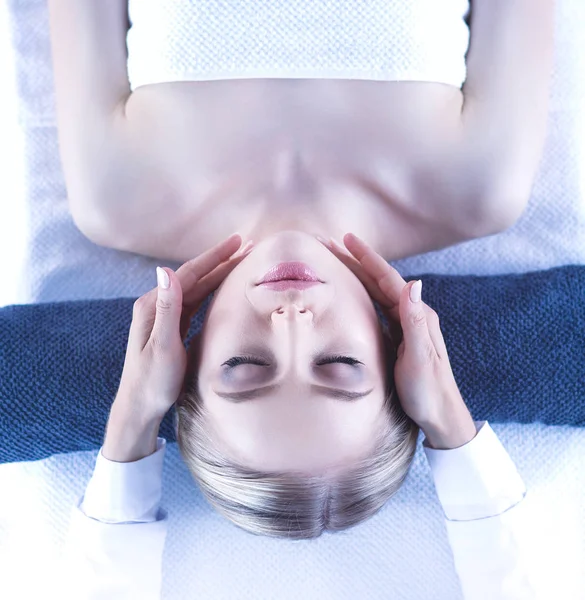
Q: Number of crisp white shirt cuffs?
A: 2